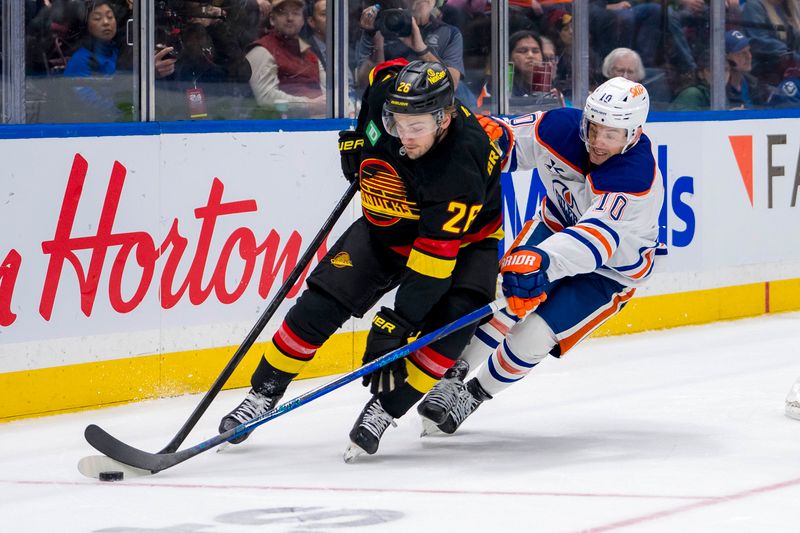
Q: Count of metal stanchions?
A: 6